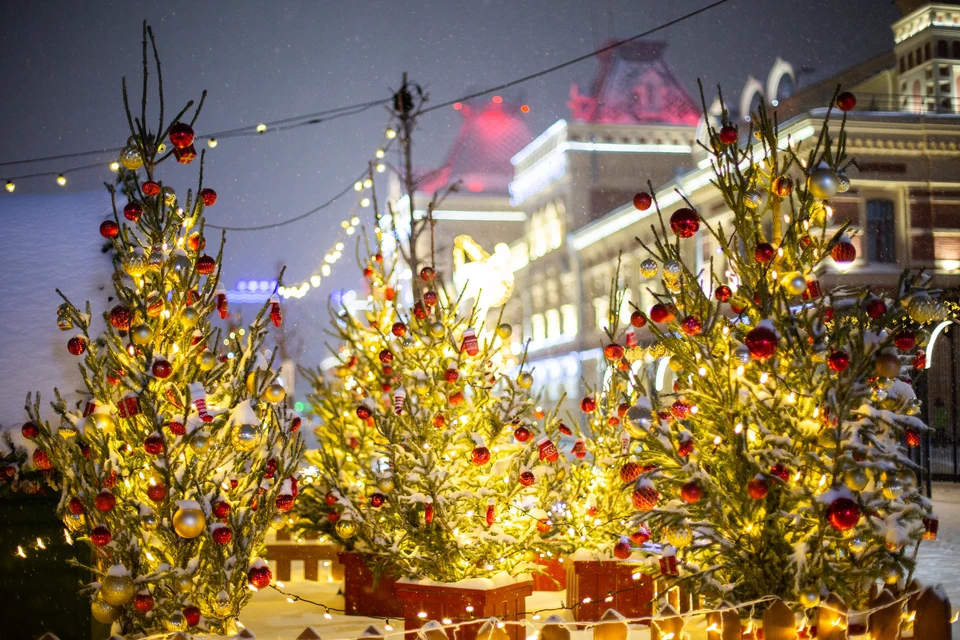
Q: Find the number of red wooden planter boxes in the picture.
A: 4